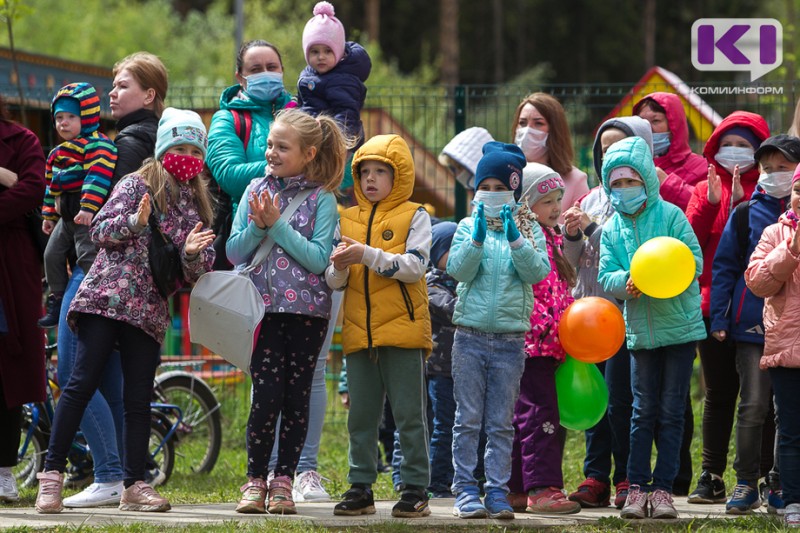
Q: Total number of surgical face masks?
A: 7